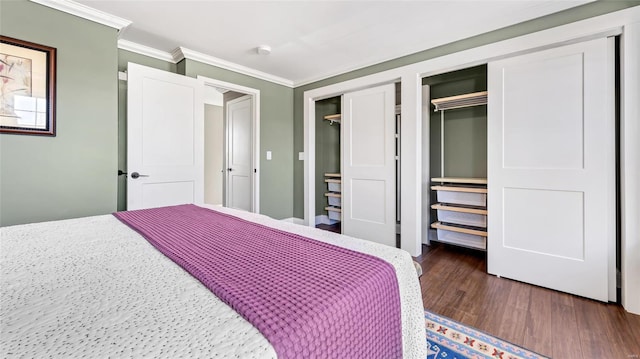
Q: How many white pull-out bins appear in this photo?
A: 6